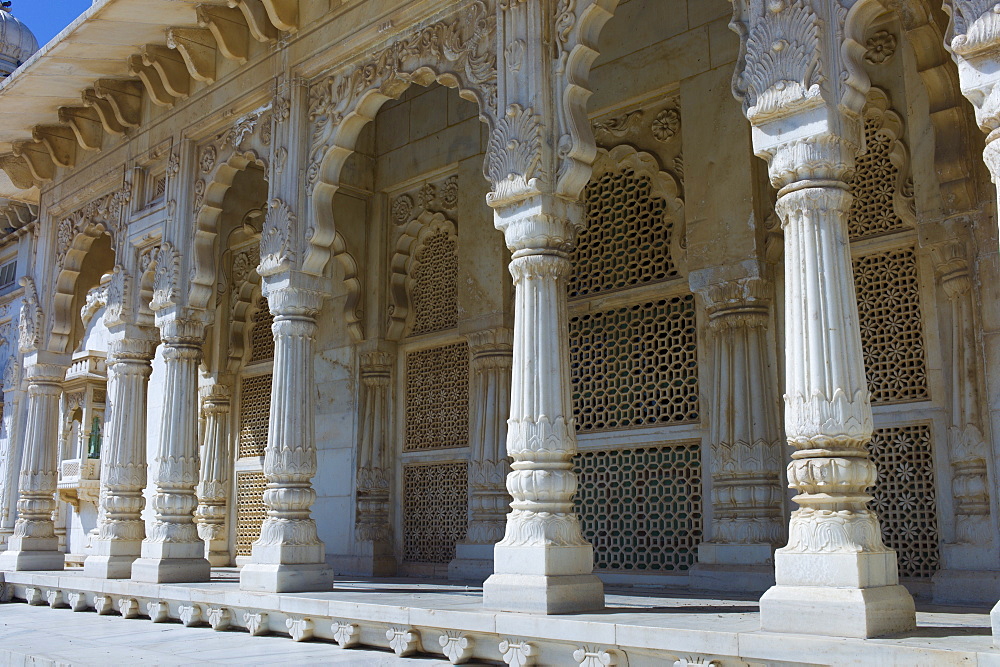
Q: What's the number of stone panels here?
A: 12